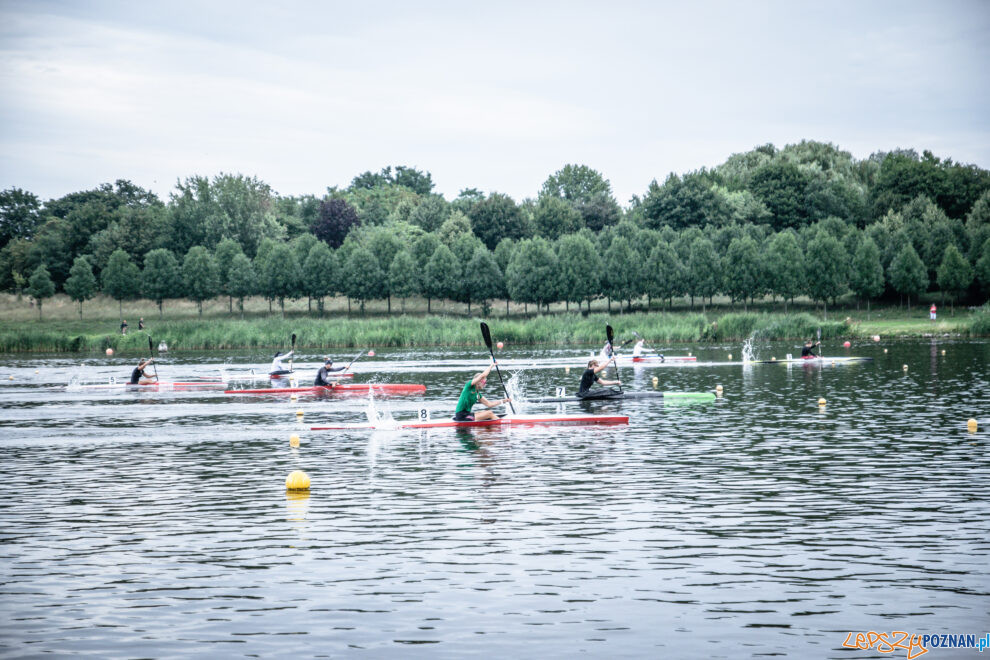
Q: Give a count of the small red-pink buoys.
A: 5